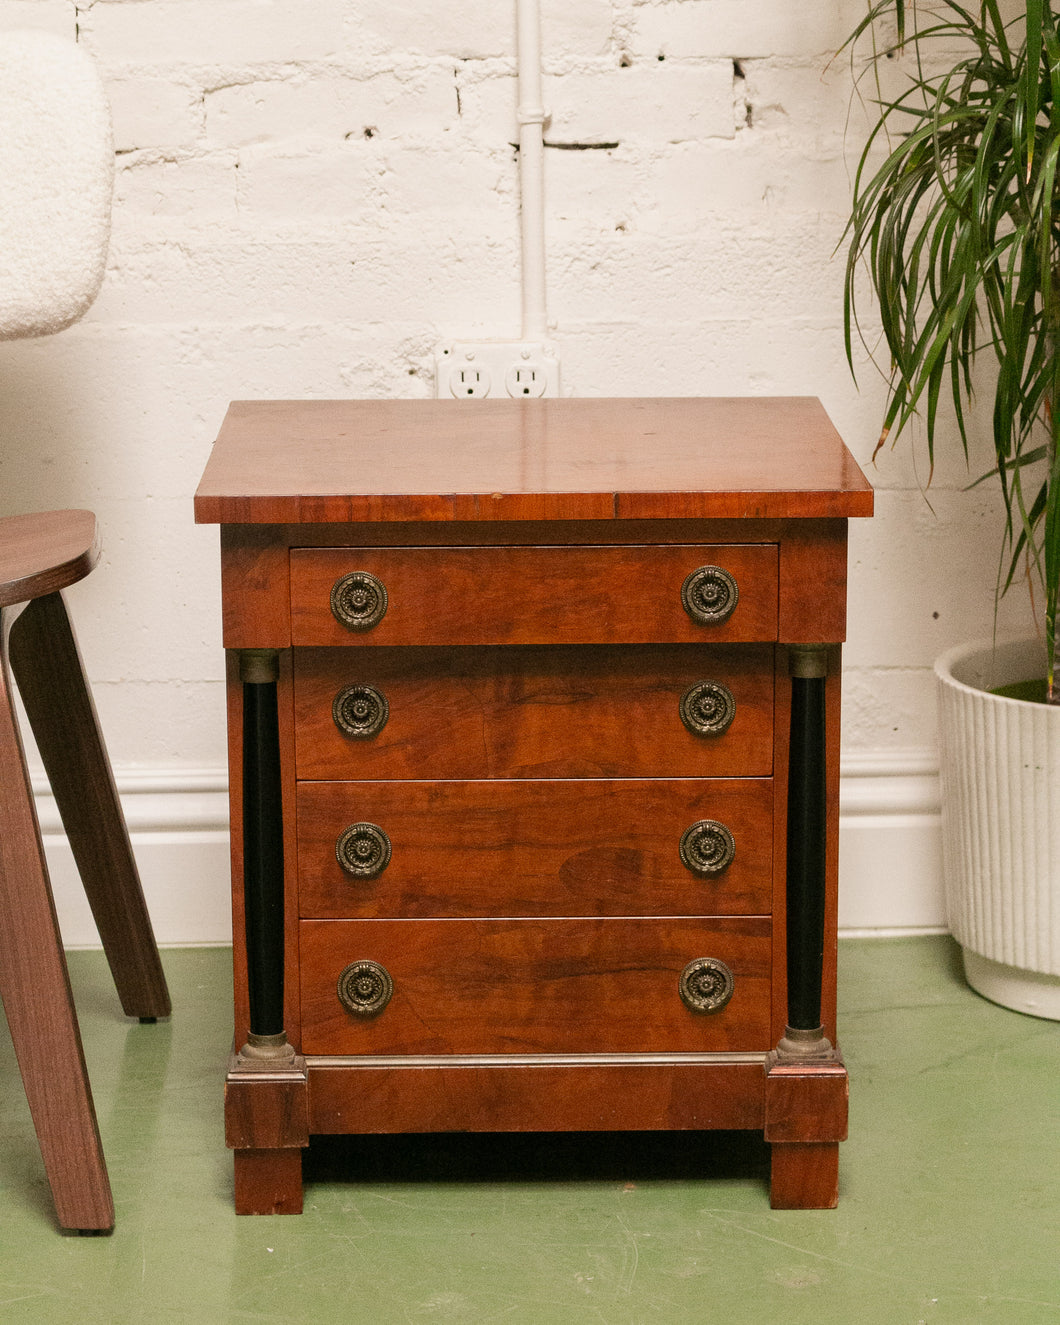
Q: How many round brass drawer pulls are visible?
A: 8